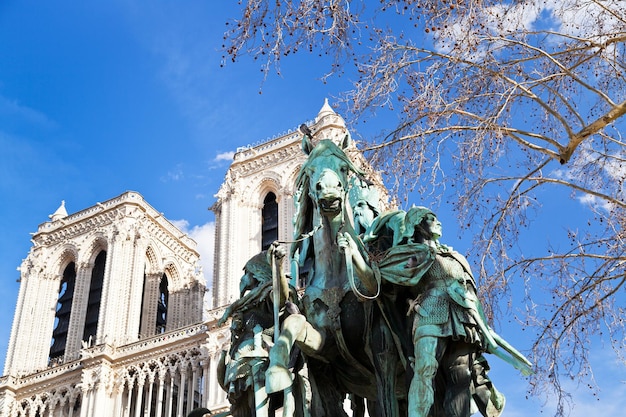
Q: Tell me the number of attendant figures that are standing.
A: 2